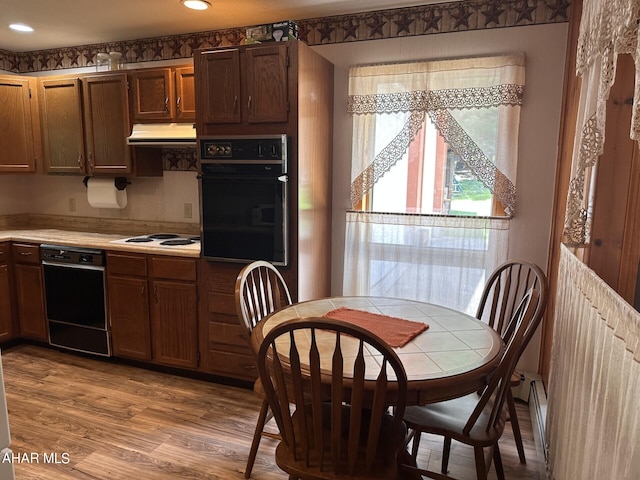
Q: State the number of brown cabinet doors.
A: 11